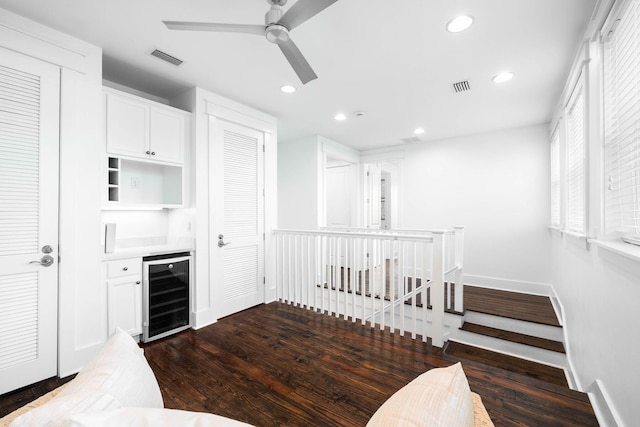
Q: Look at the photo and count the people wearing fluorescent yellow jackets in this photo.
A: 0